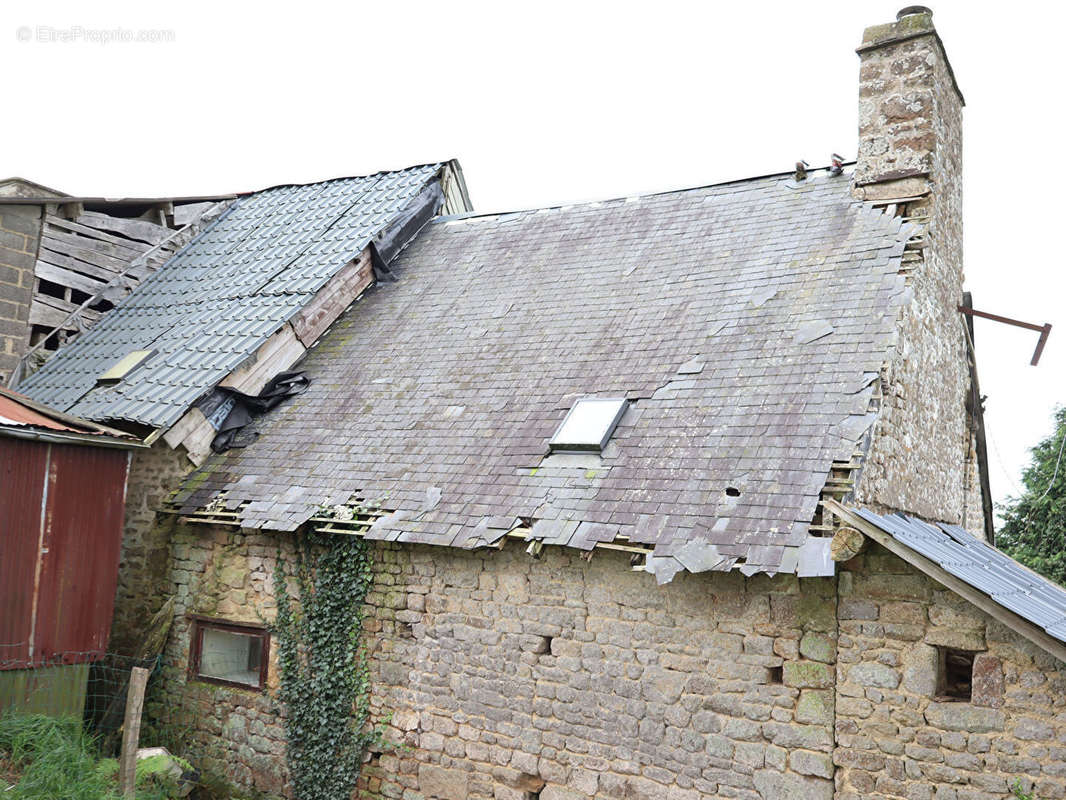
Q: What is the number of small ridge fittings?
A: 2